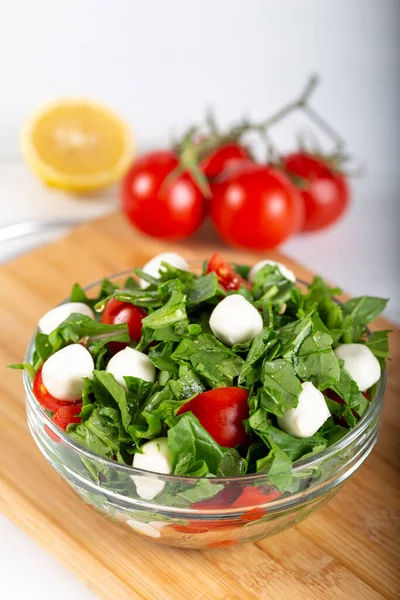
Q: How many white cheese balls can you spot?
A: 9